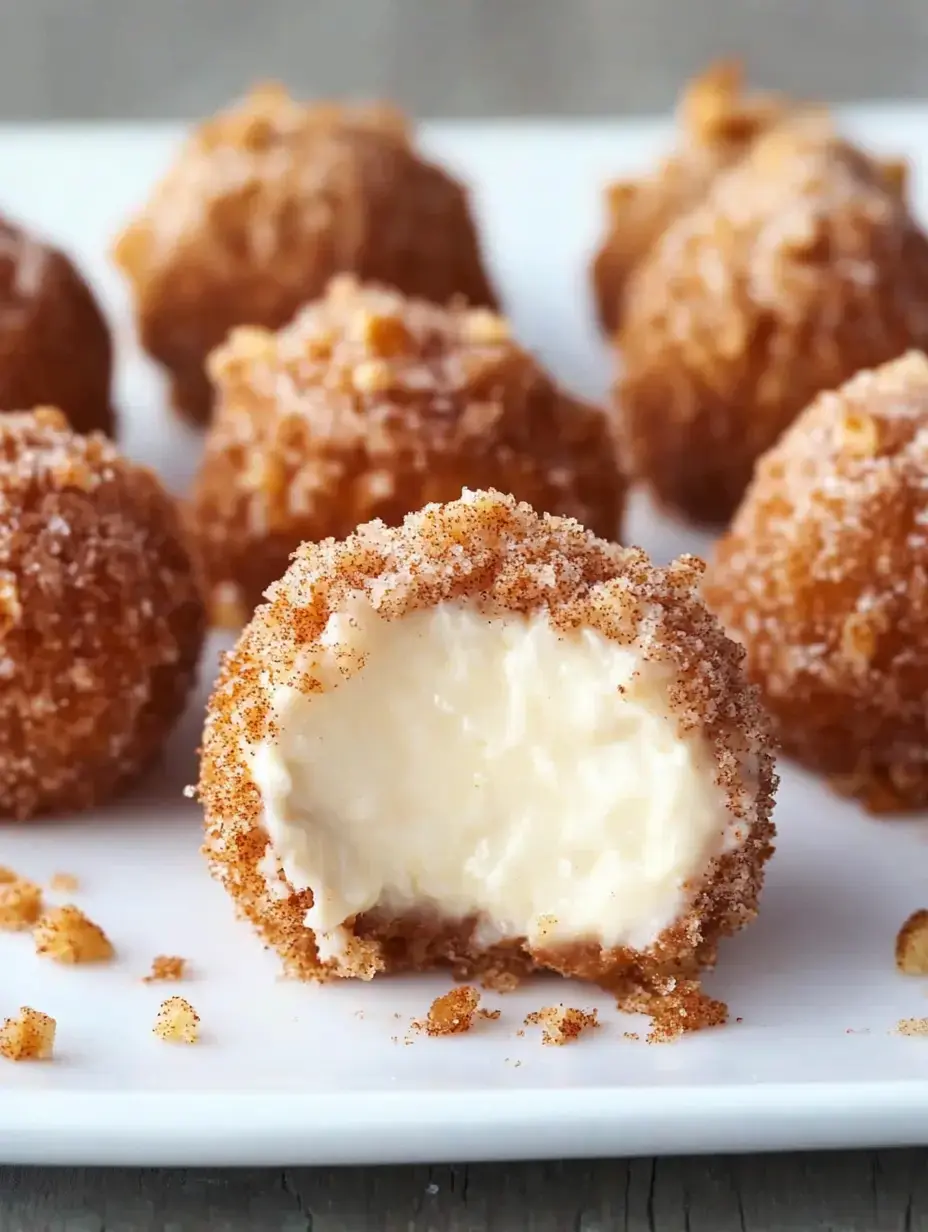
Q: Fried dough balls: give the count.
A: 8